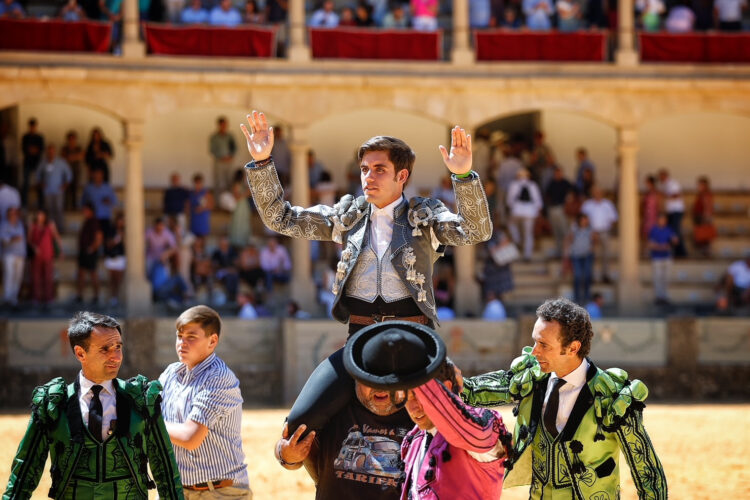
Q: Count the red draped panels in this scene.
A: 5